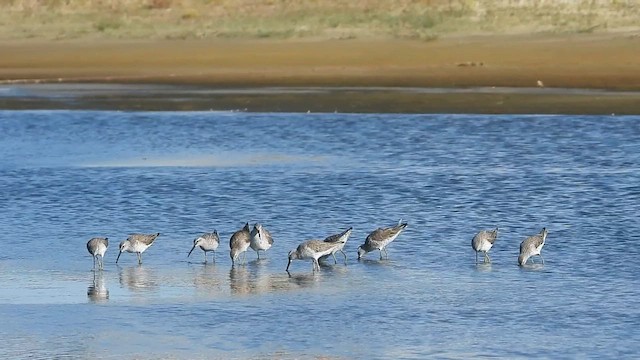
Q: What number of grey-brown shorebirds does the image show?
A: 10